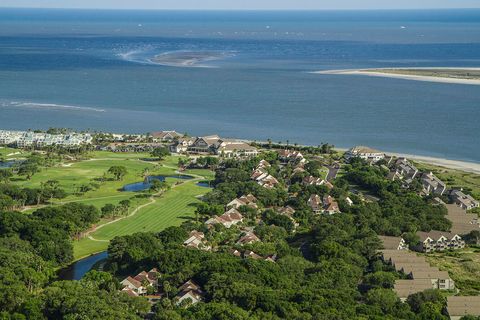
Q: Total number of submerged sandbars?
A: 1